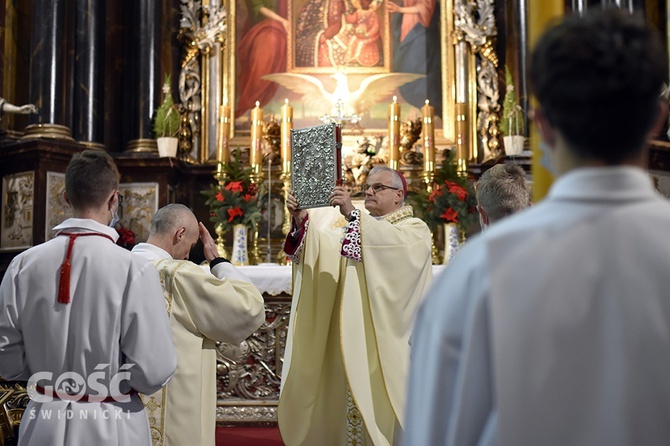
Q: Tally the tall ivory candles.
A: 6